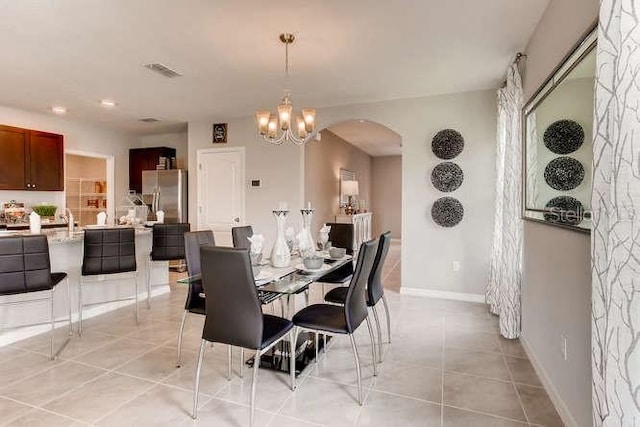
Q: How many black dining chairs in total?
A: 6